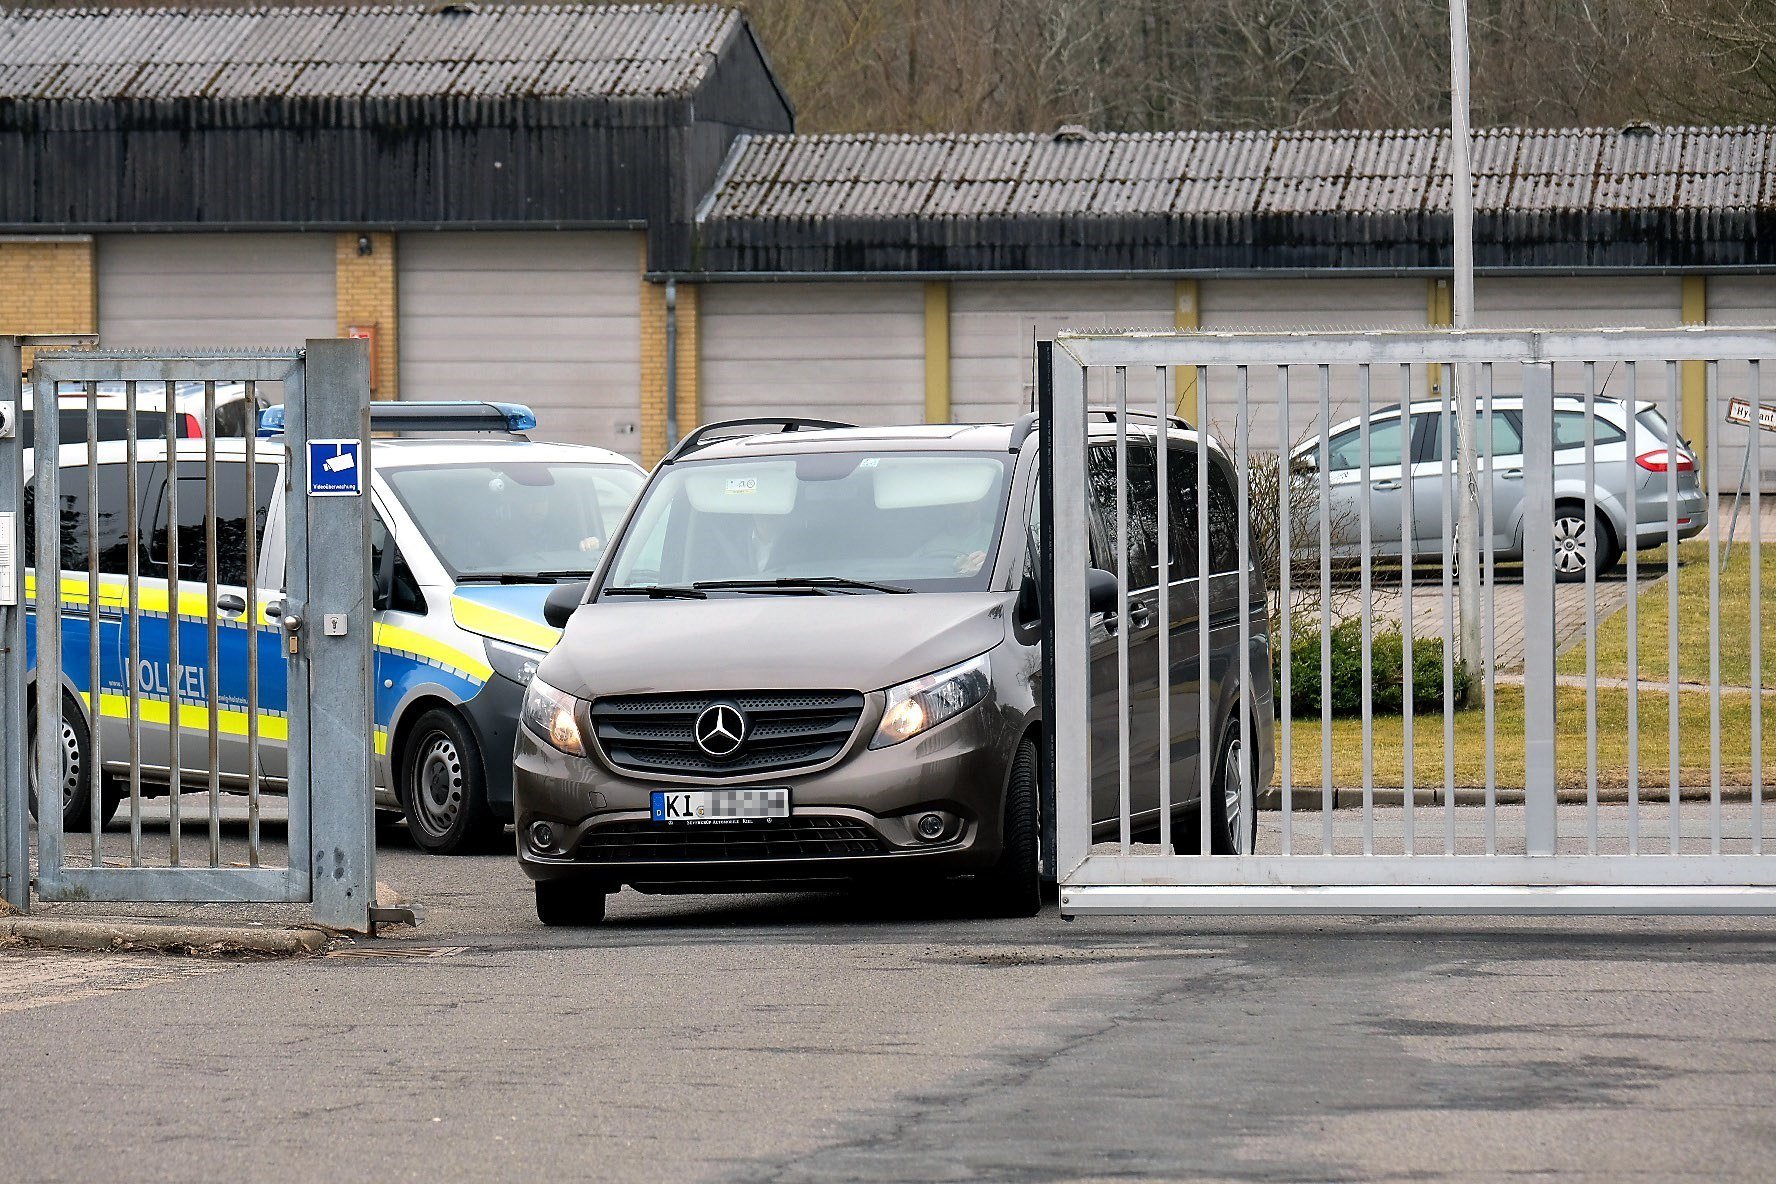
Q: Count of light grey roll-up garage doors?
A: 7